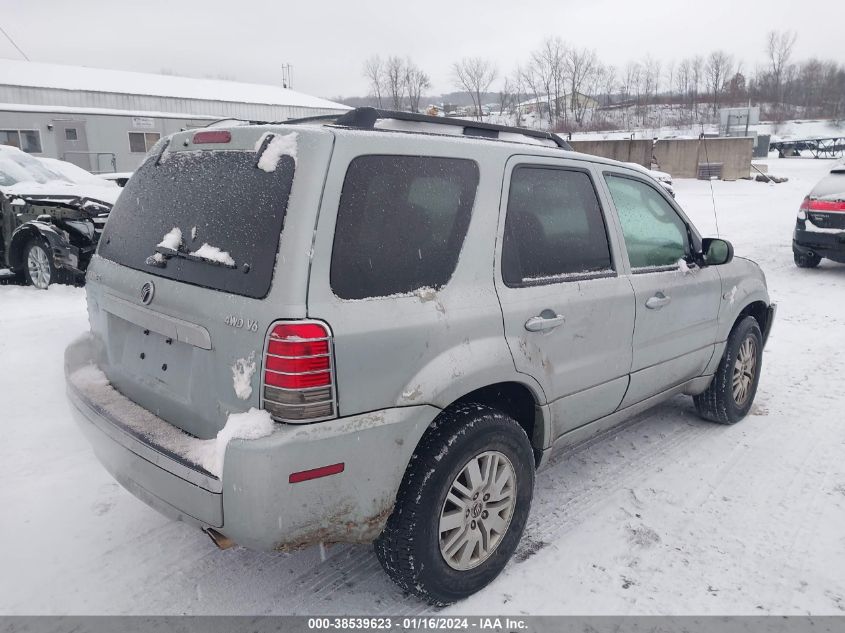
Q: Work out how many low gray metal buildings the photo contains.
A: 1